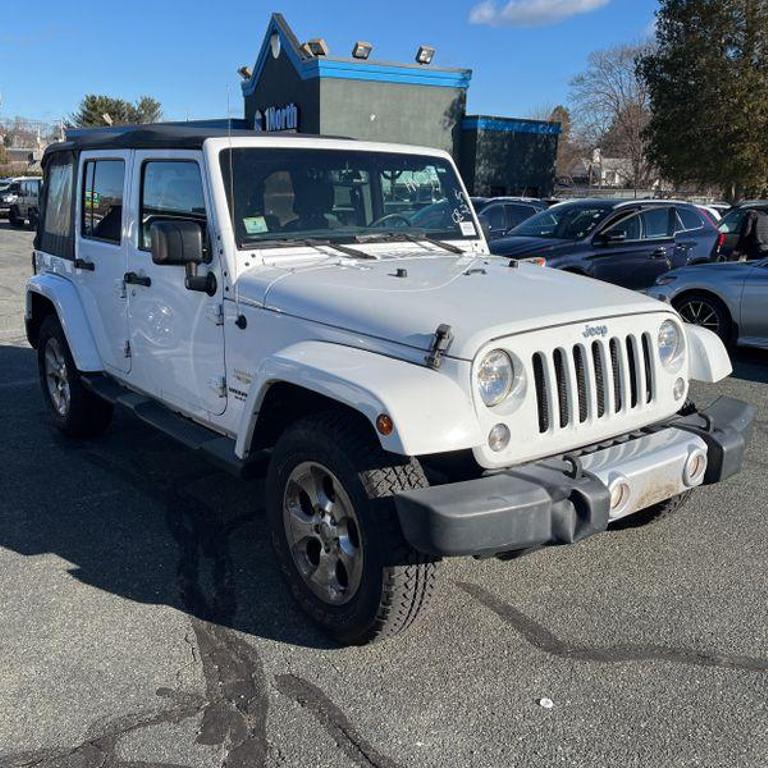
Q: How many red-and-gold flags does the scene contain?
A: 0